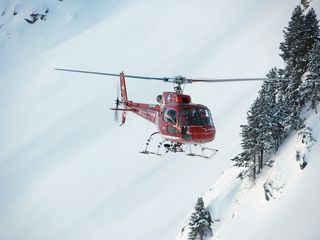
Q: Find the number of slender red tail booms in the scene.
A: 1